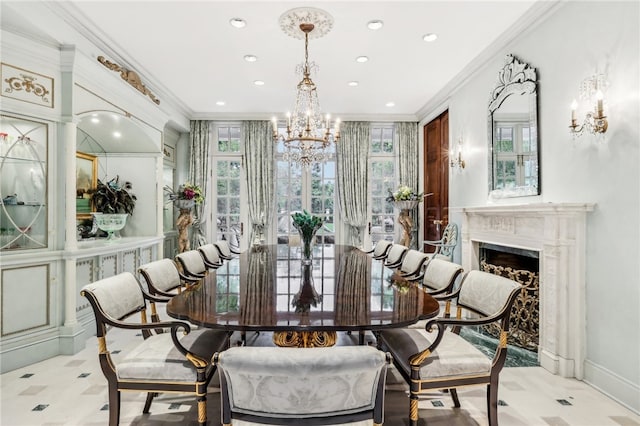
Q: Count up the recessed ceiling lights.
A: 9